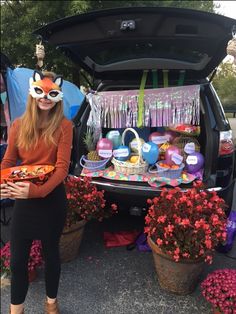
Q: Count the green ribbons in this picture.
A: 4